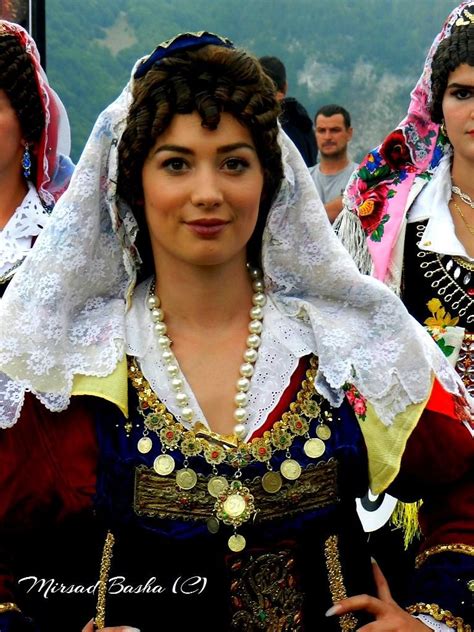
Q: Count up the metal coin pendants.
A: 11